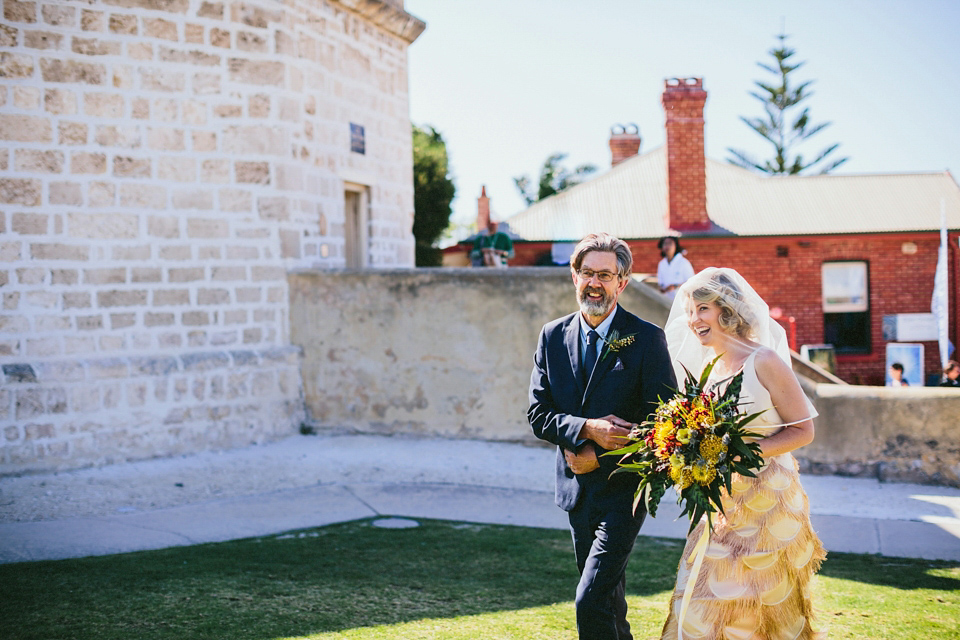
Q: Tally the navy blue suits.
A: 1